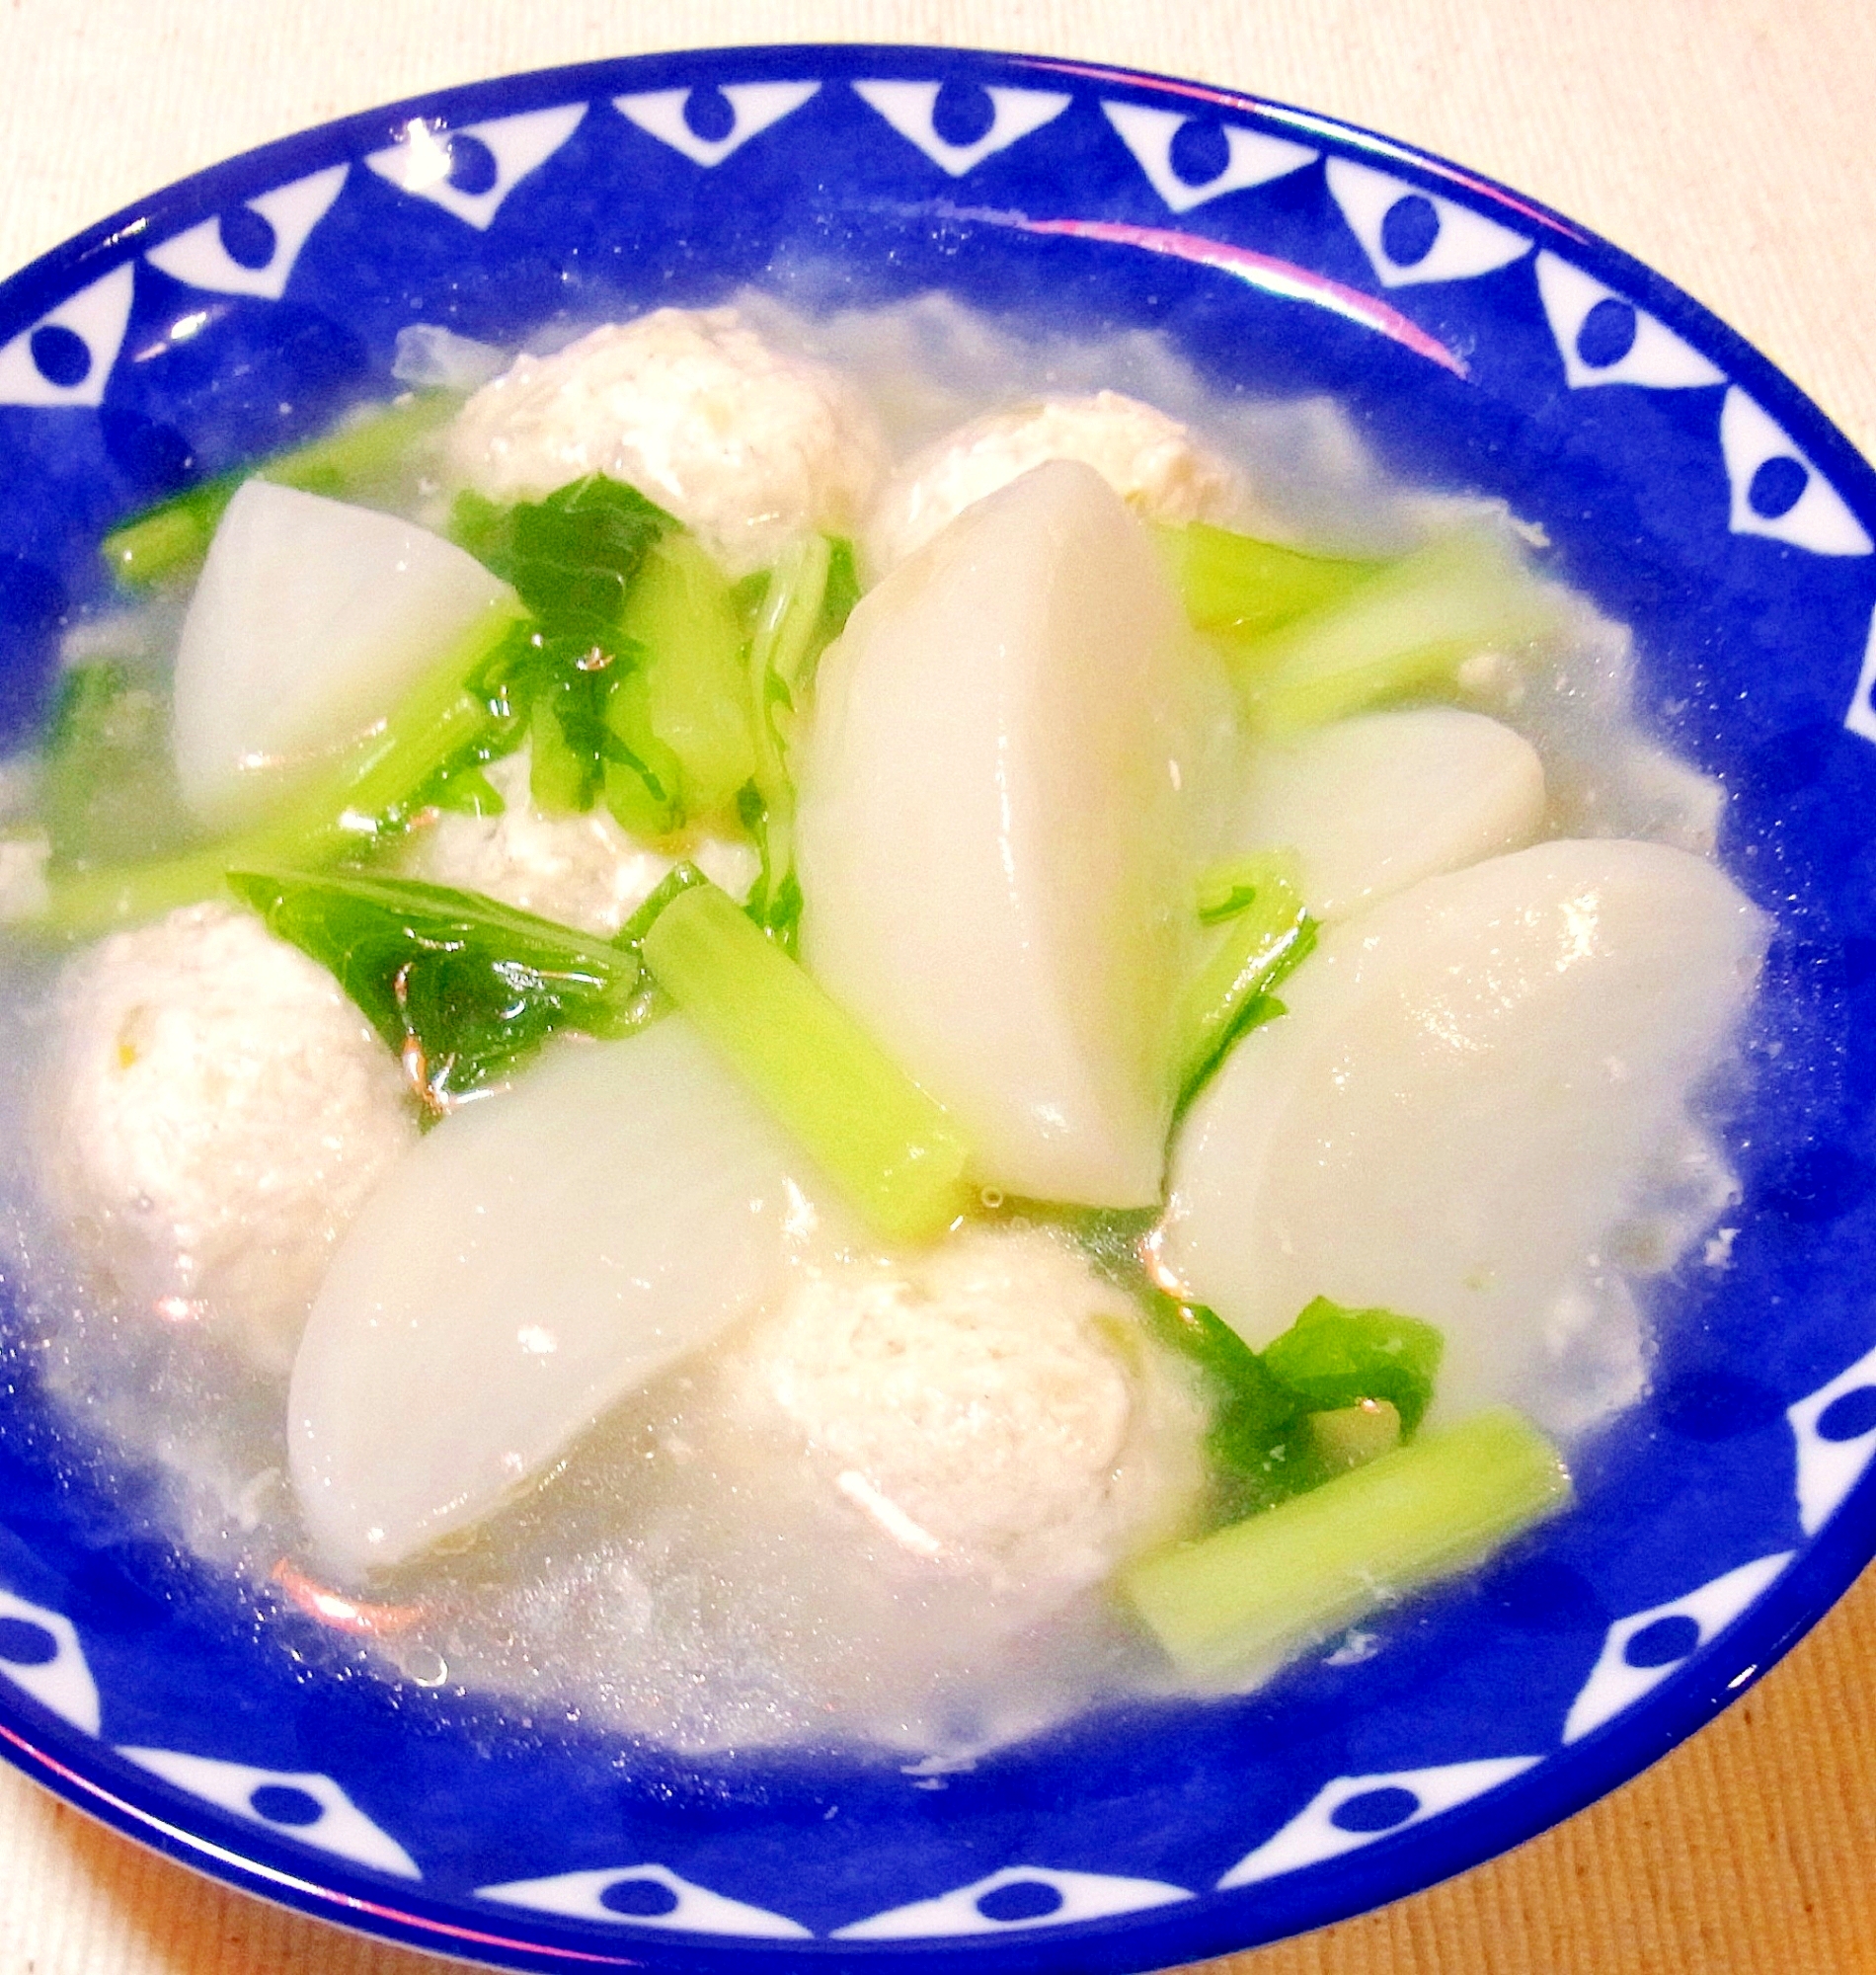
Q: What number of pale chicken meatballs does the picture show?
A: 5